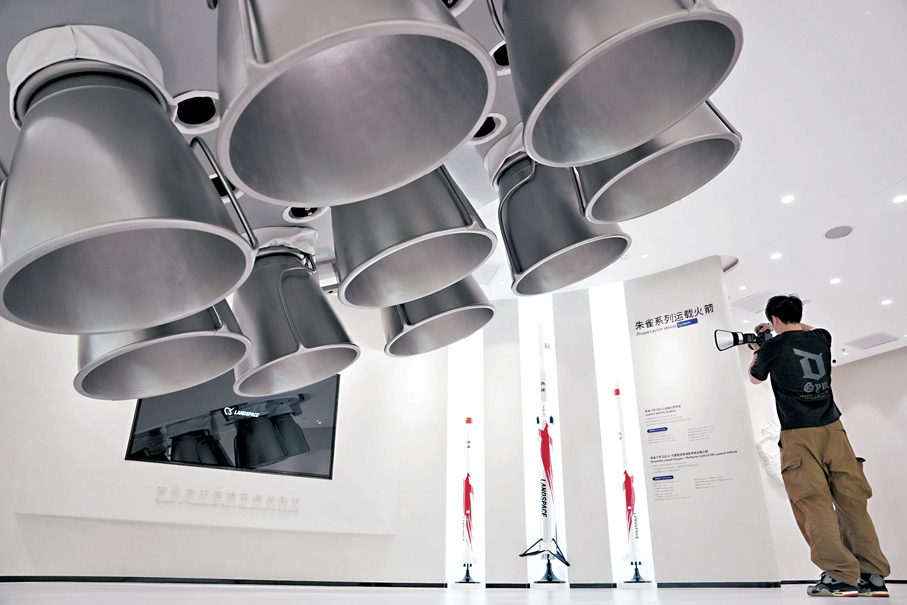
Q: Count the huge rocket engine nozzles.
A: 9